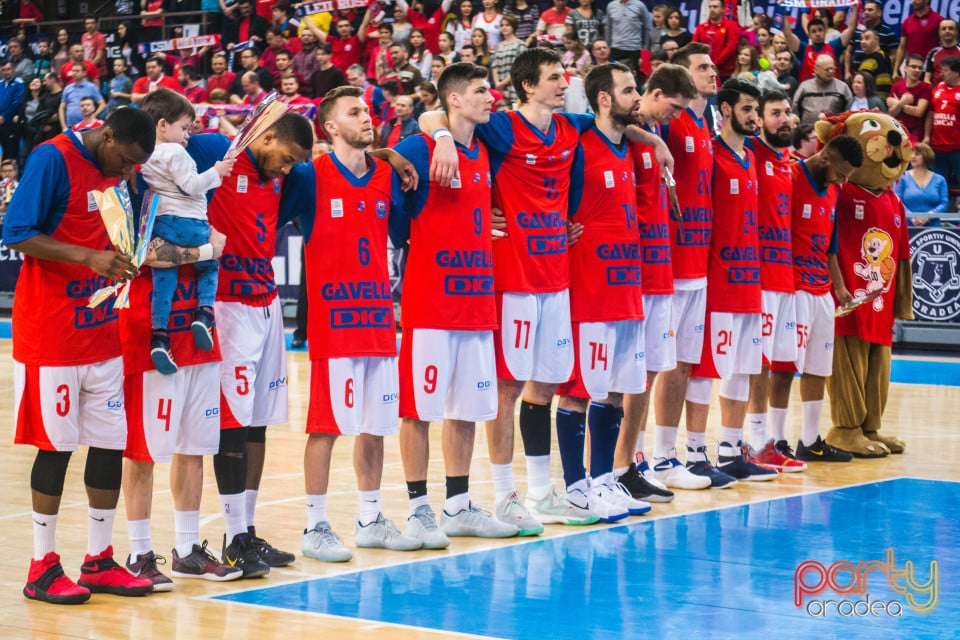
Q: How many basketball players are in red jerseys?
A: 12